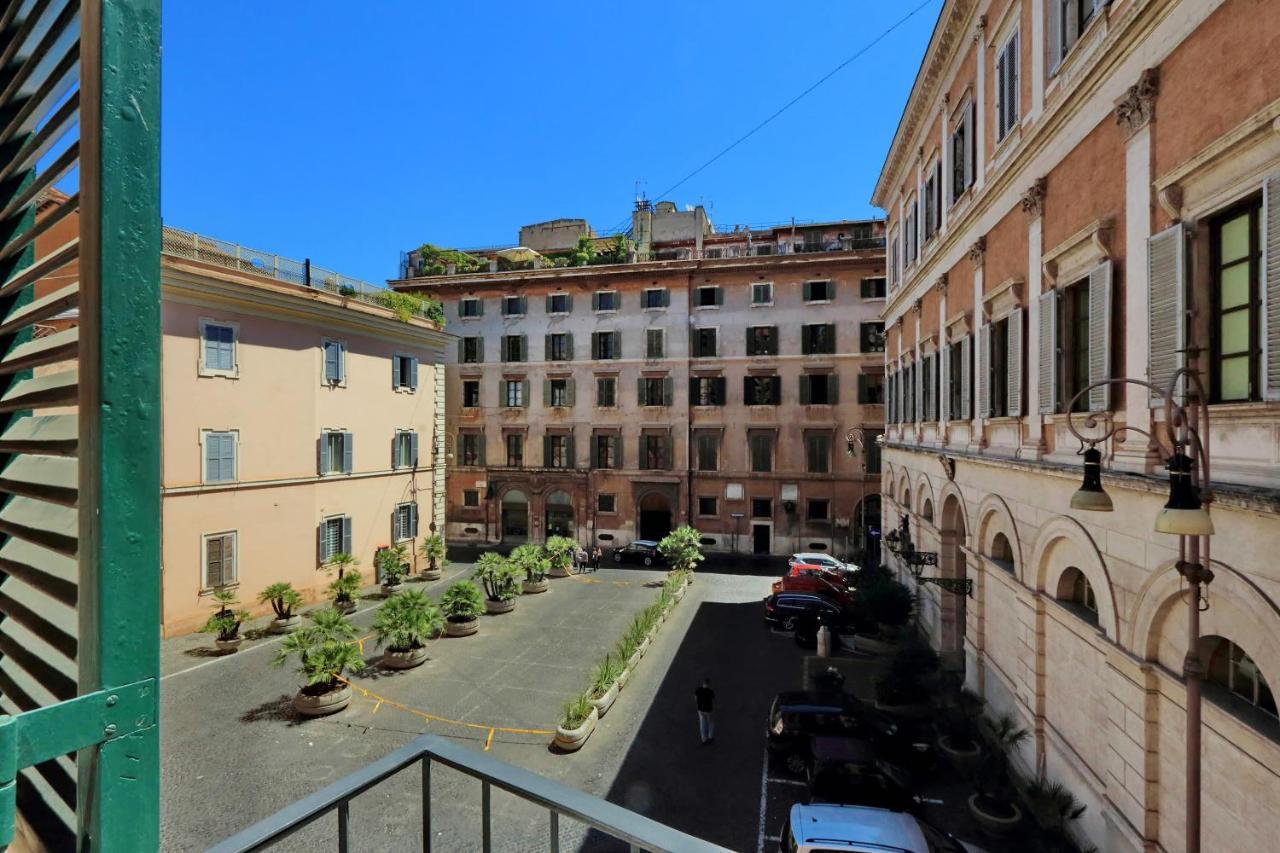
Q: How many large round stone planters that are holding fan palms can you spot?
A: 11